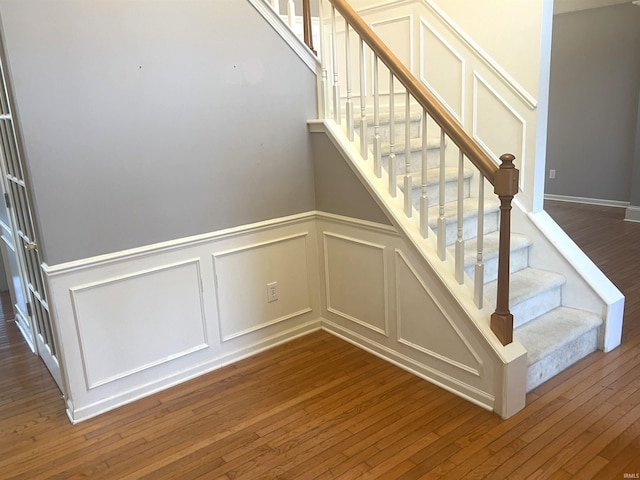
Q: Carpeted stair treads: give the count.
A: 7